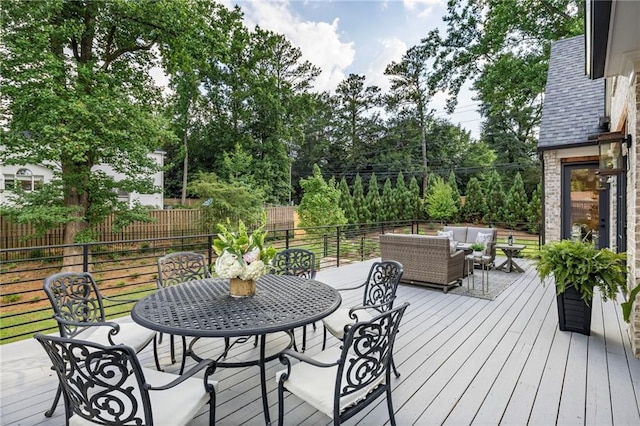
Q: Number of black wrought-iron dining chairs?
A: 6